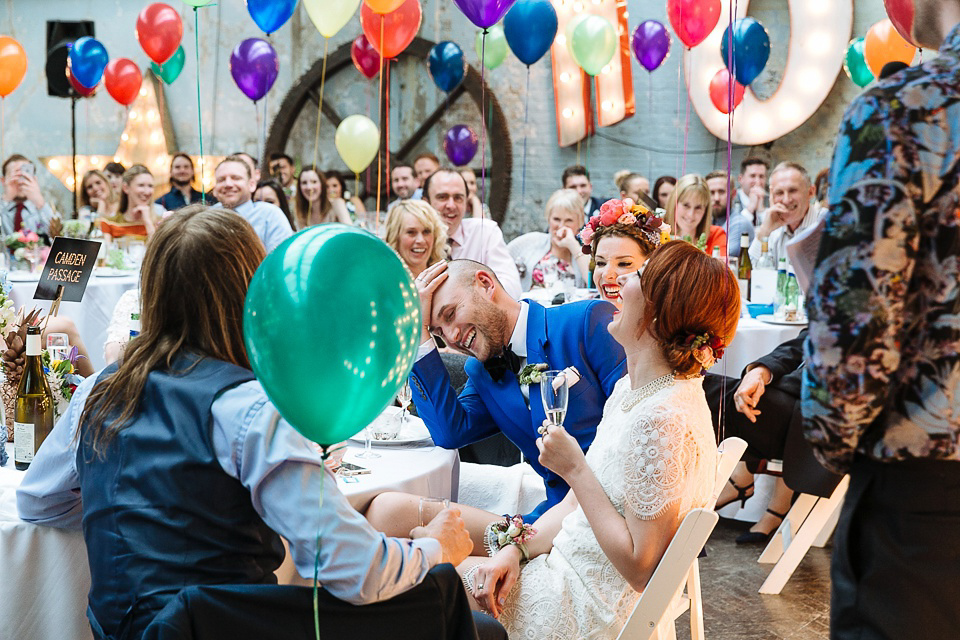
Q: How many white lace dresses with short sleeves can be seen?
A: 1